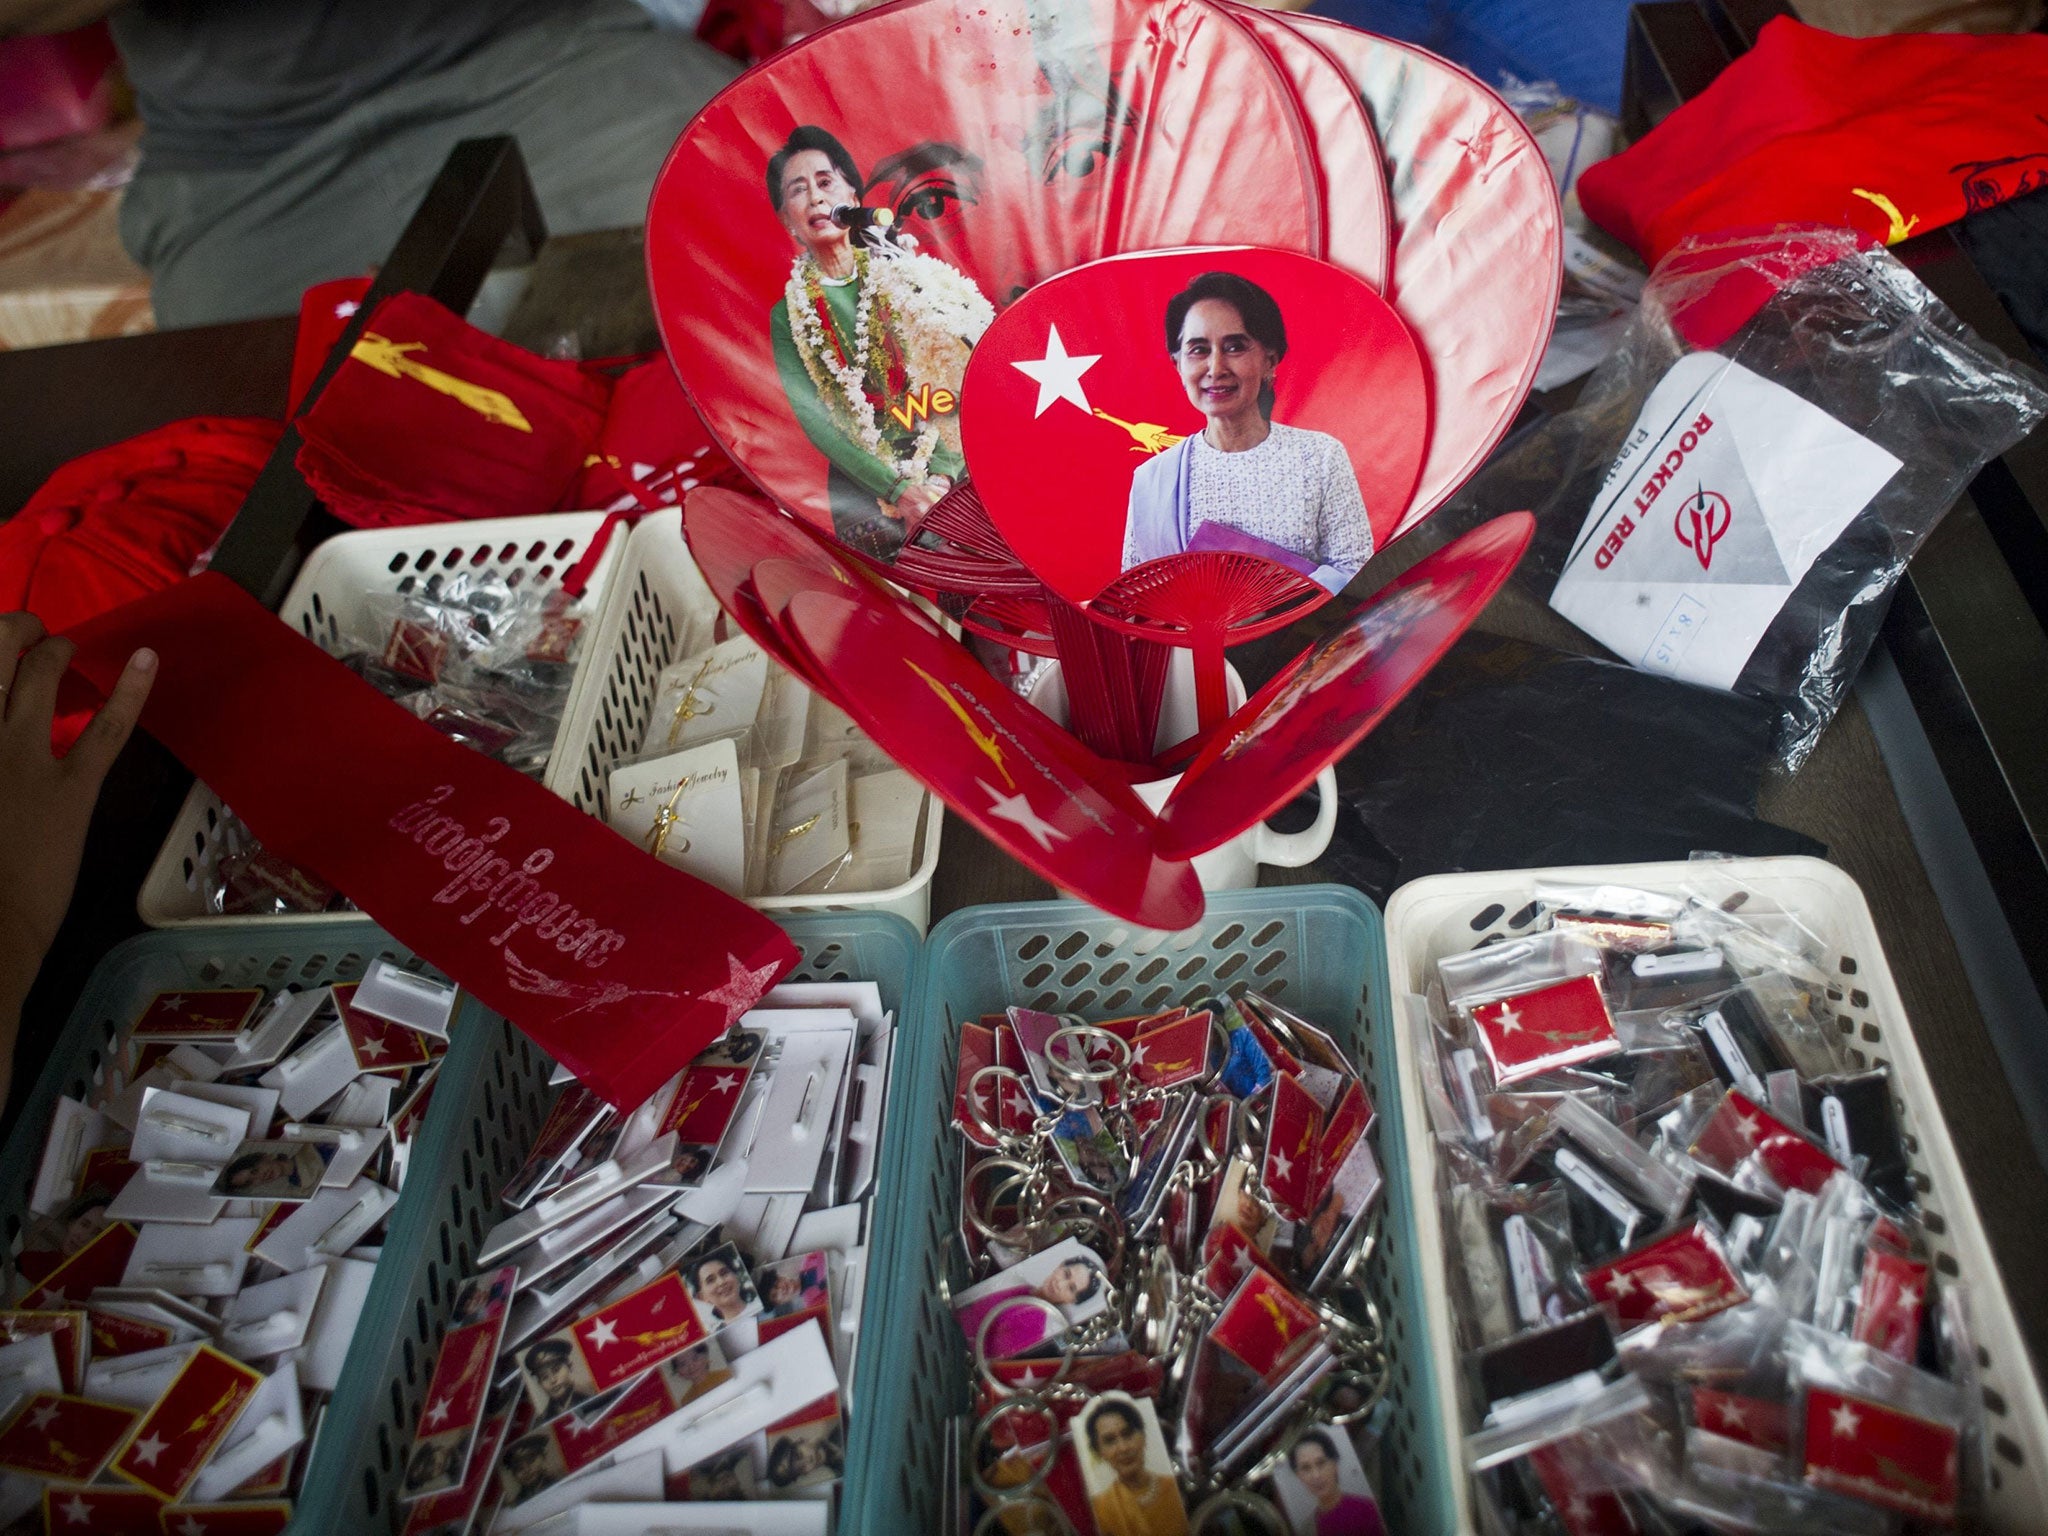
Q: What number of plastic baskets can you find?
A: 6